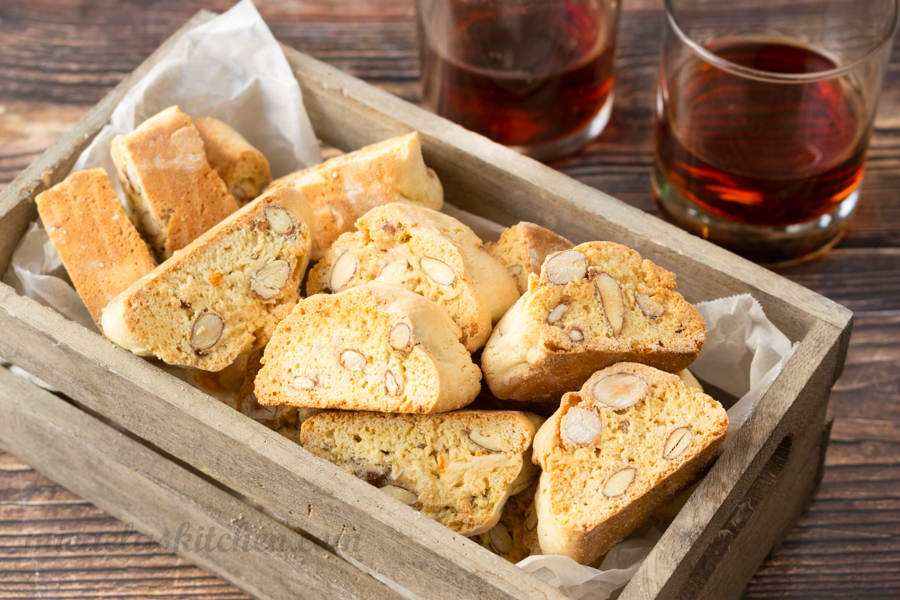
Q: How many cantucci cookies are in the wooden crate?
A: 11